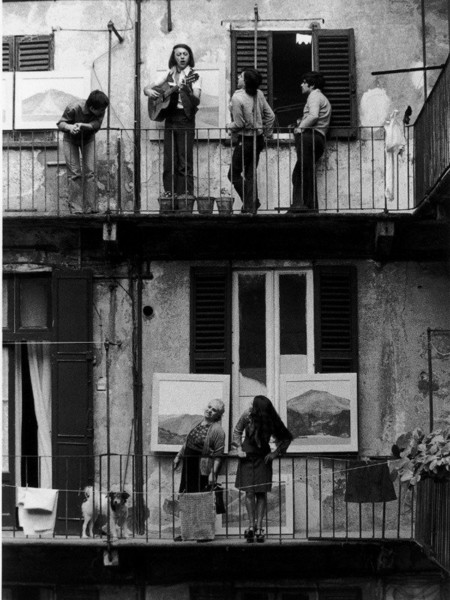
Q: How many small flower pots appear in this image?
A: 4